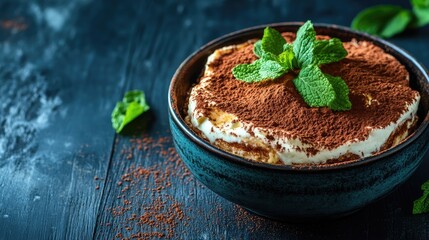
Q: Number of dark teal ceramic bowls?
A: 1